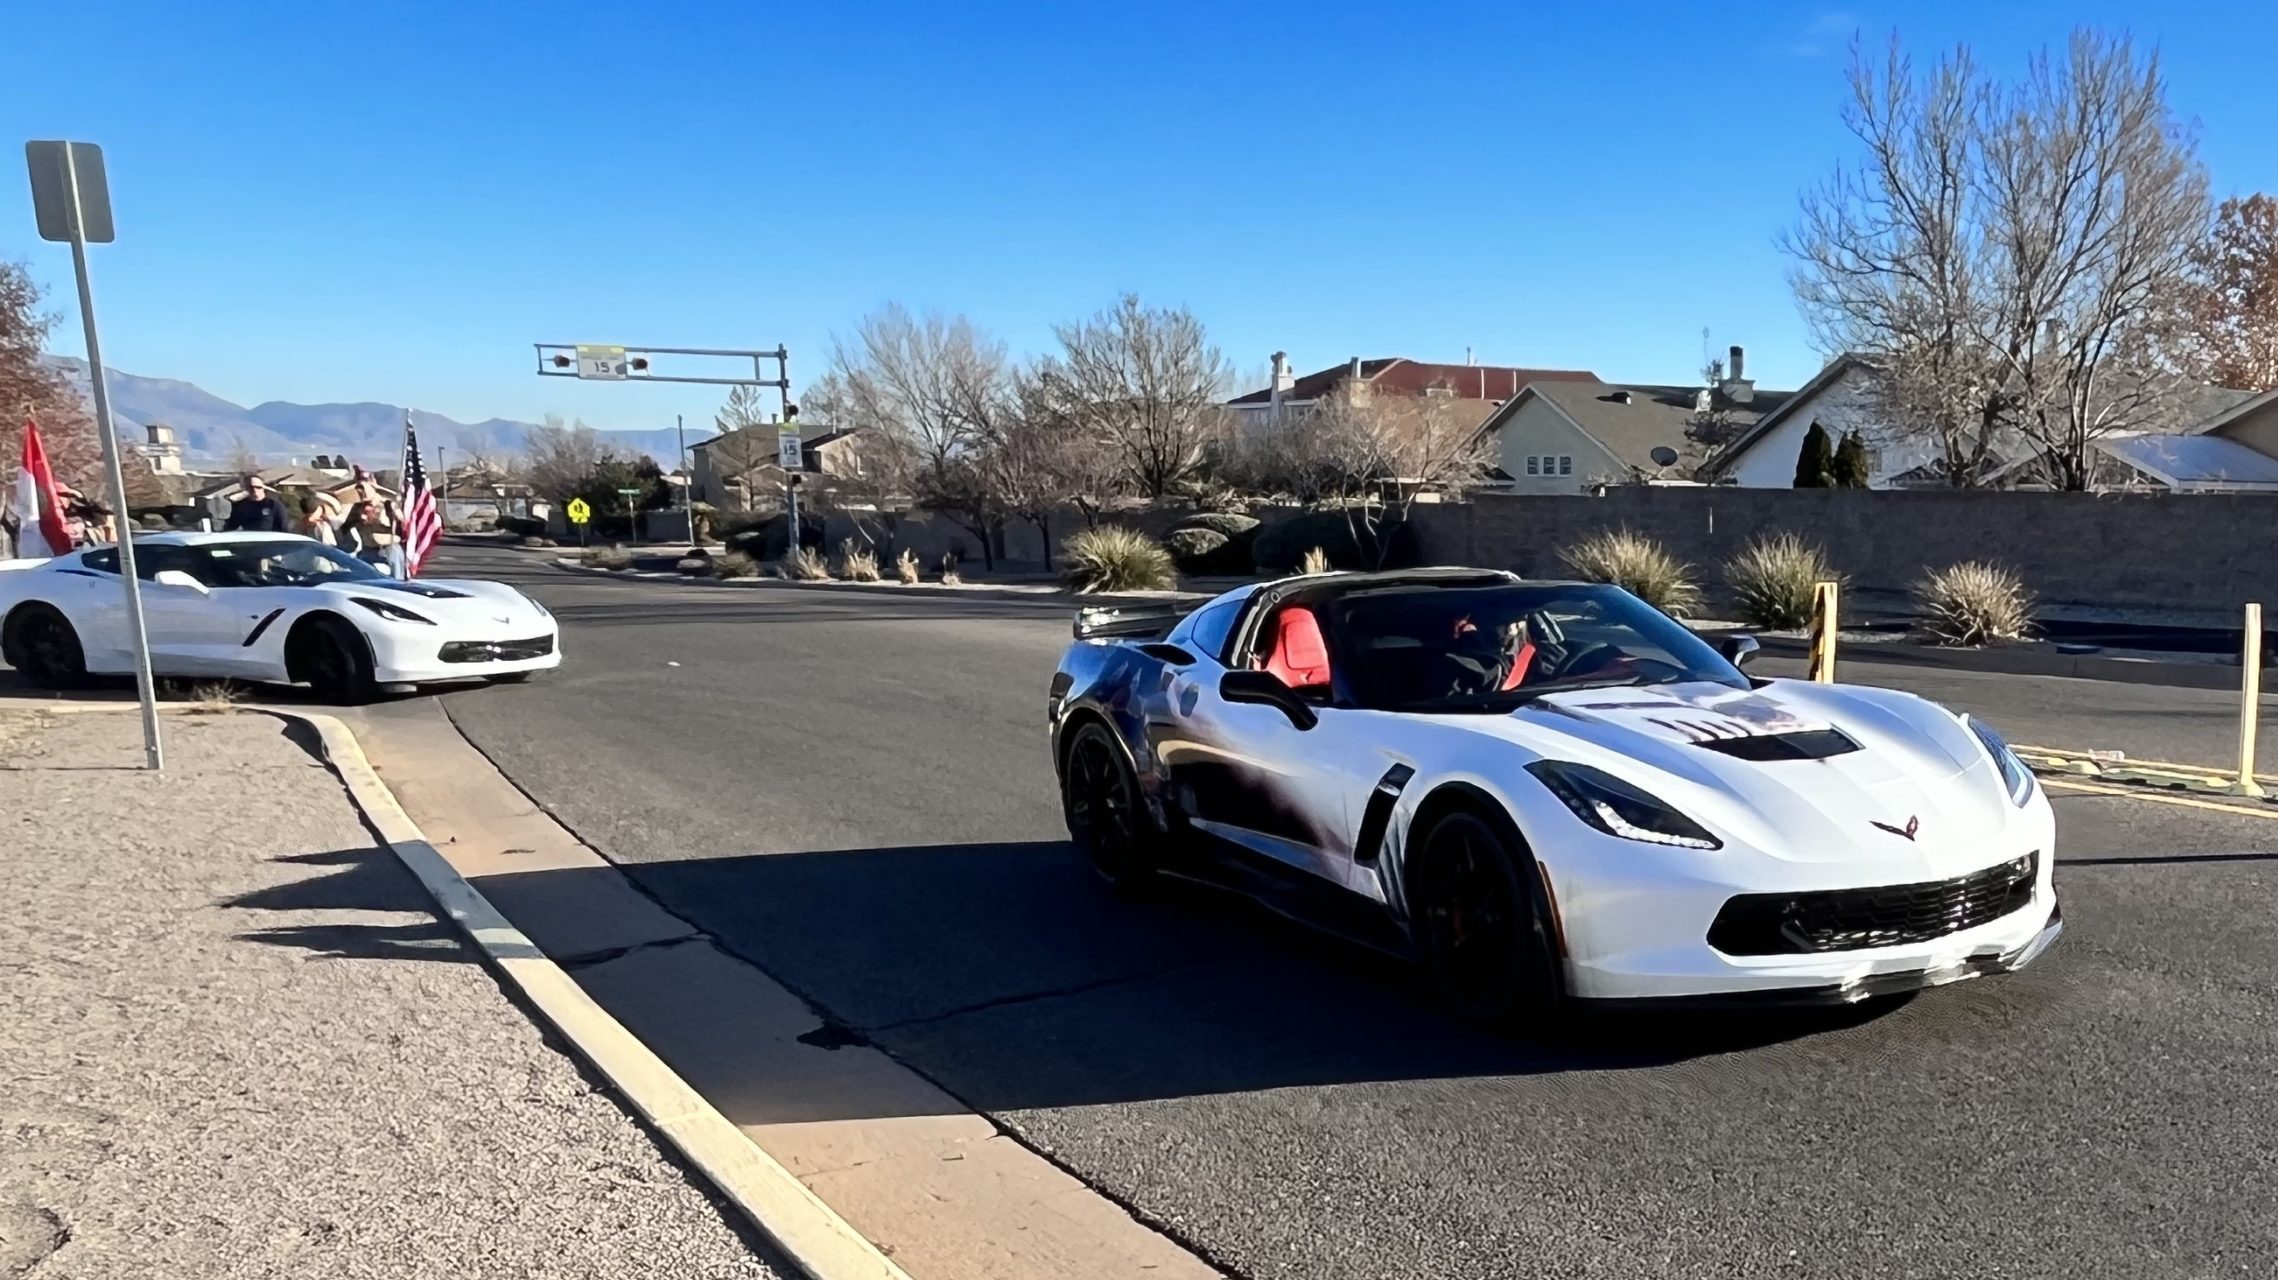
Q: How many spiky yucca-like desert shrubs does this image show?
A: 4